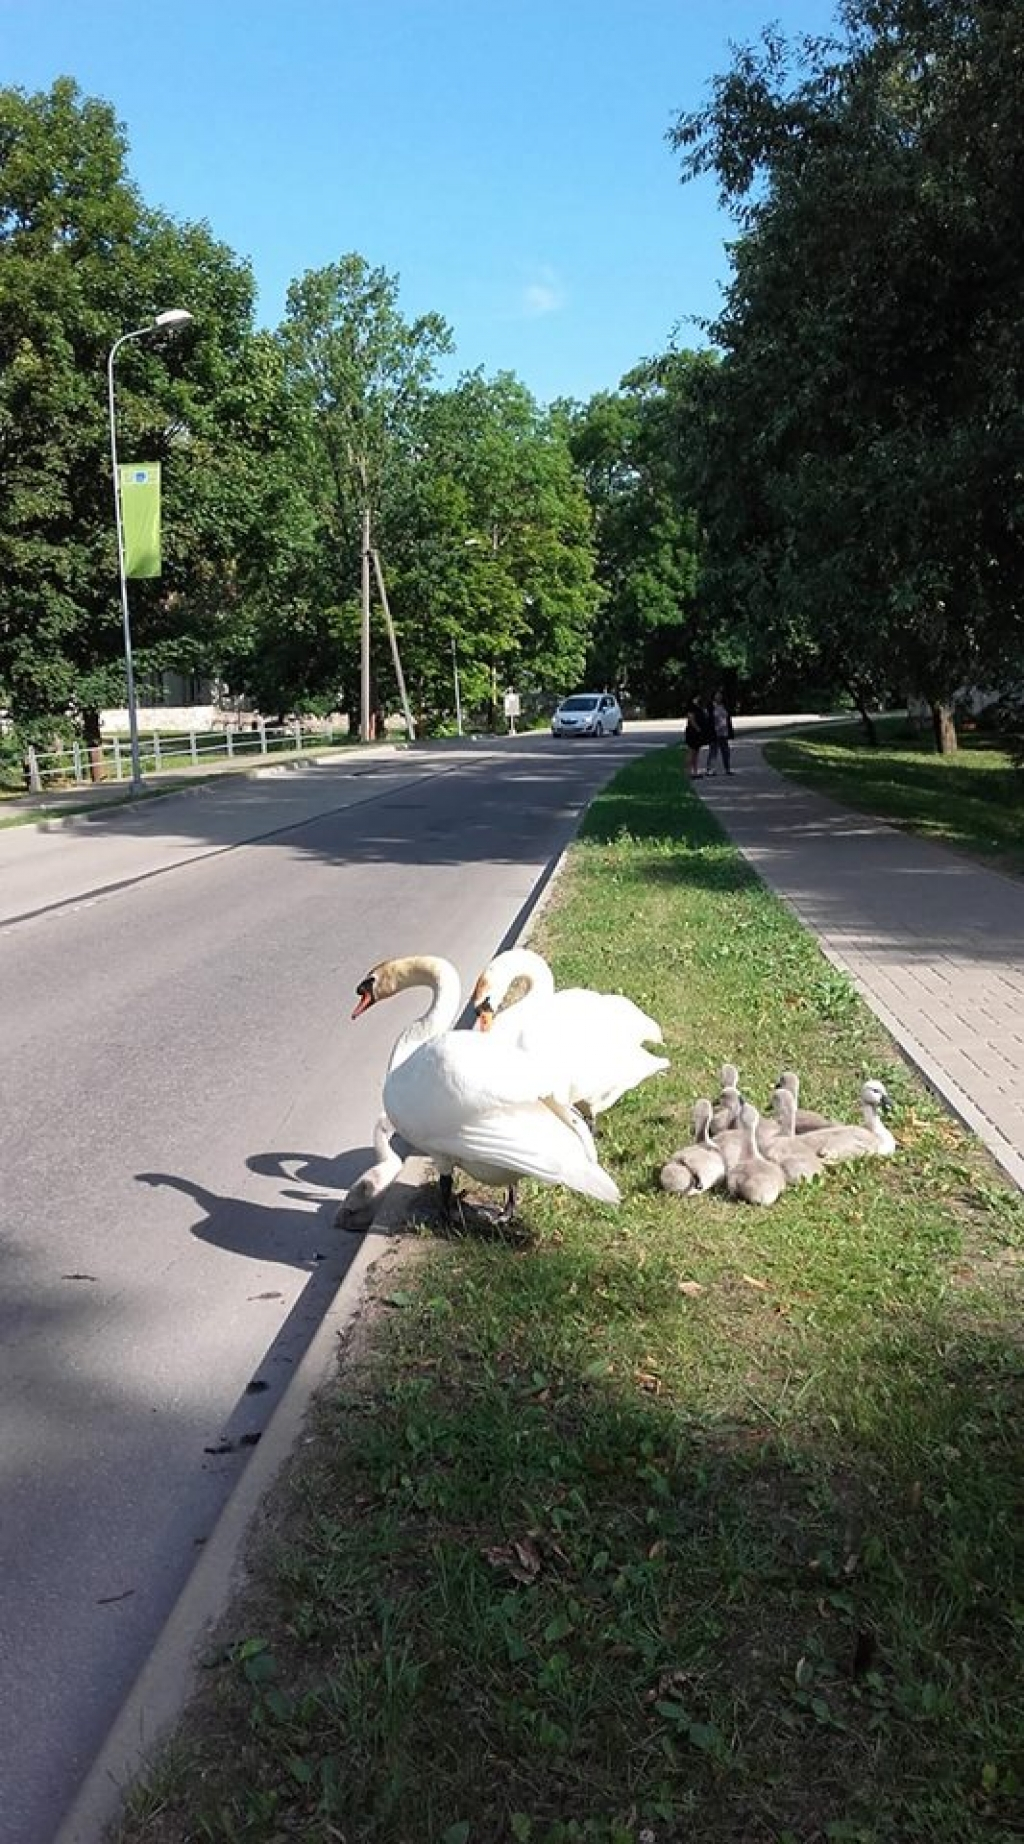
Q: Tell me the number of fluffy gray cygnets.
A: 8